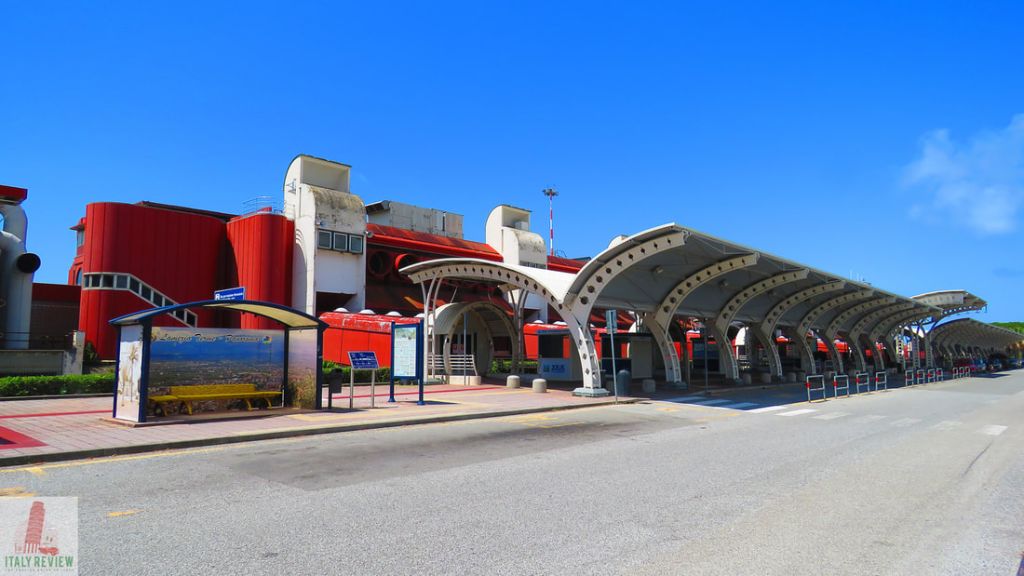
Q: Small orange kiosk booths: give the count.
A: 0